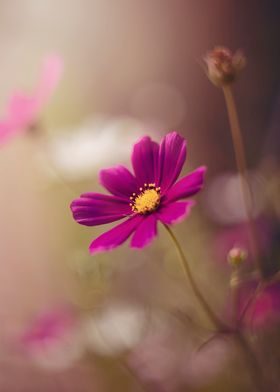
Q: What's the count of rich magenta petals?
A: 8